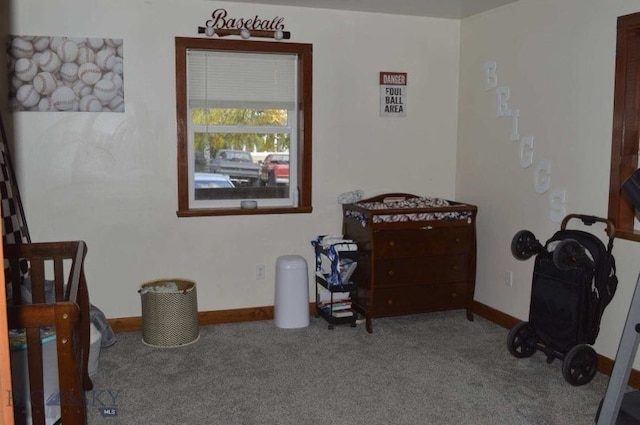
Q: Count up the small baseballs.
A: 3